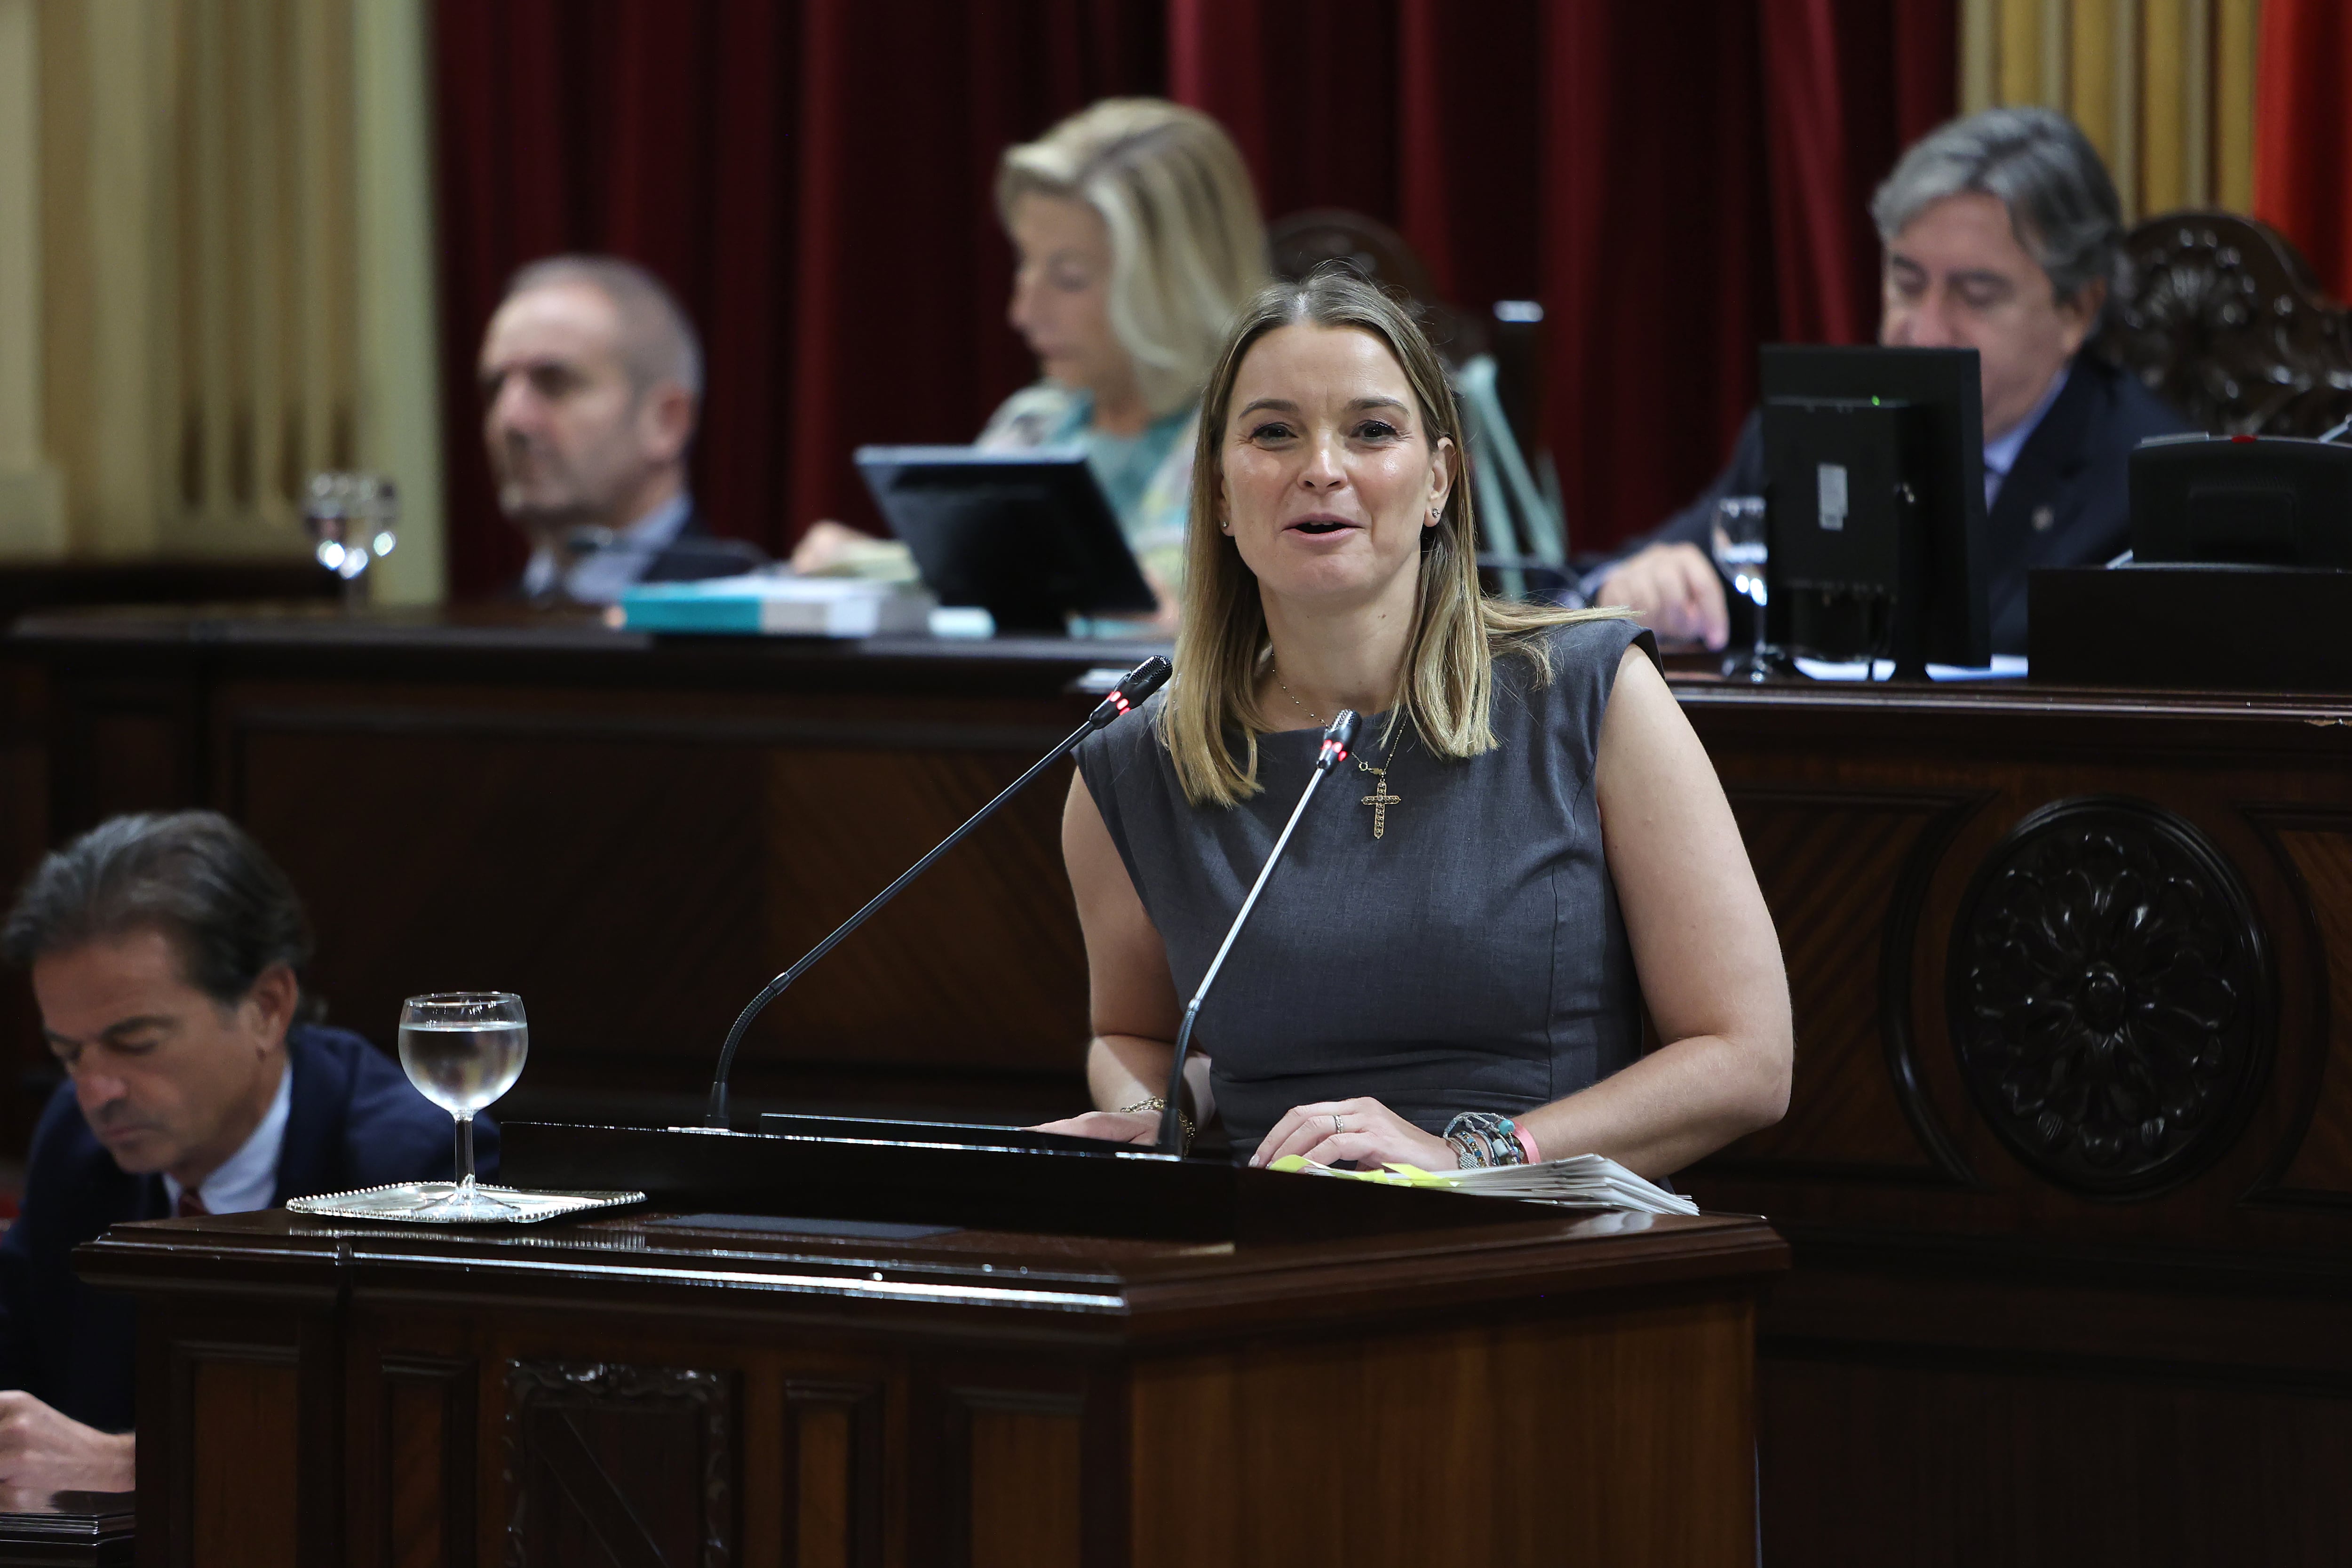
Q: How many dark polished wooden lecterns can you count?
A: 1